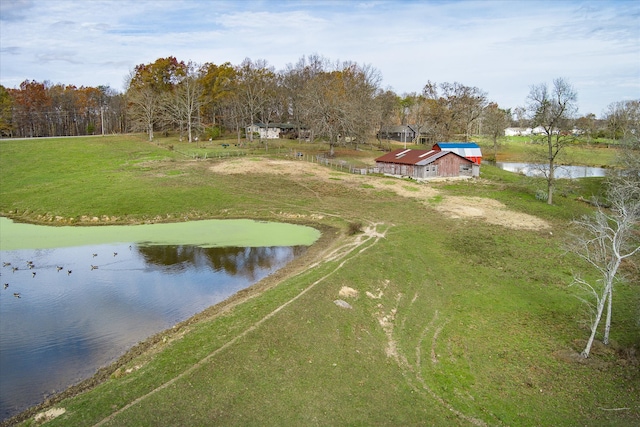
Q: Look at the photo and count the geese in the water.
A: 13